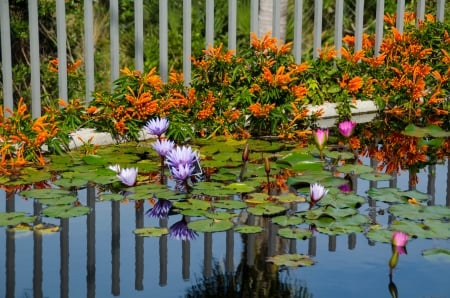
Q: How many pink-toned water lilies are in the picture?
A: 3